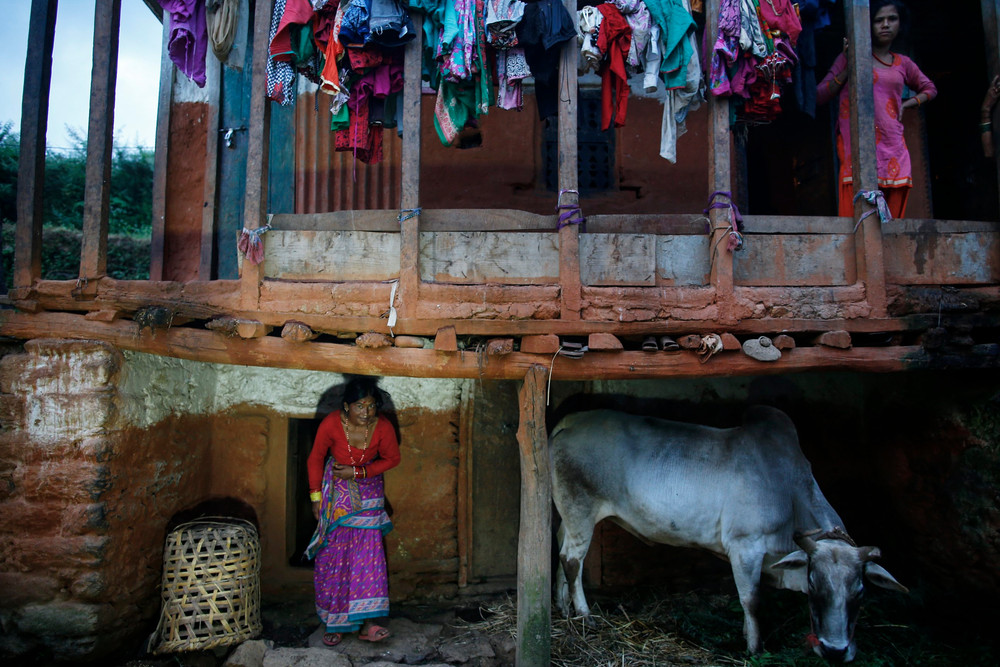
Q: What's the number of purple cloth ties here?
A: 2